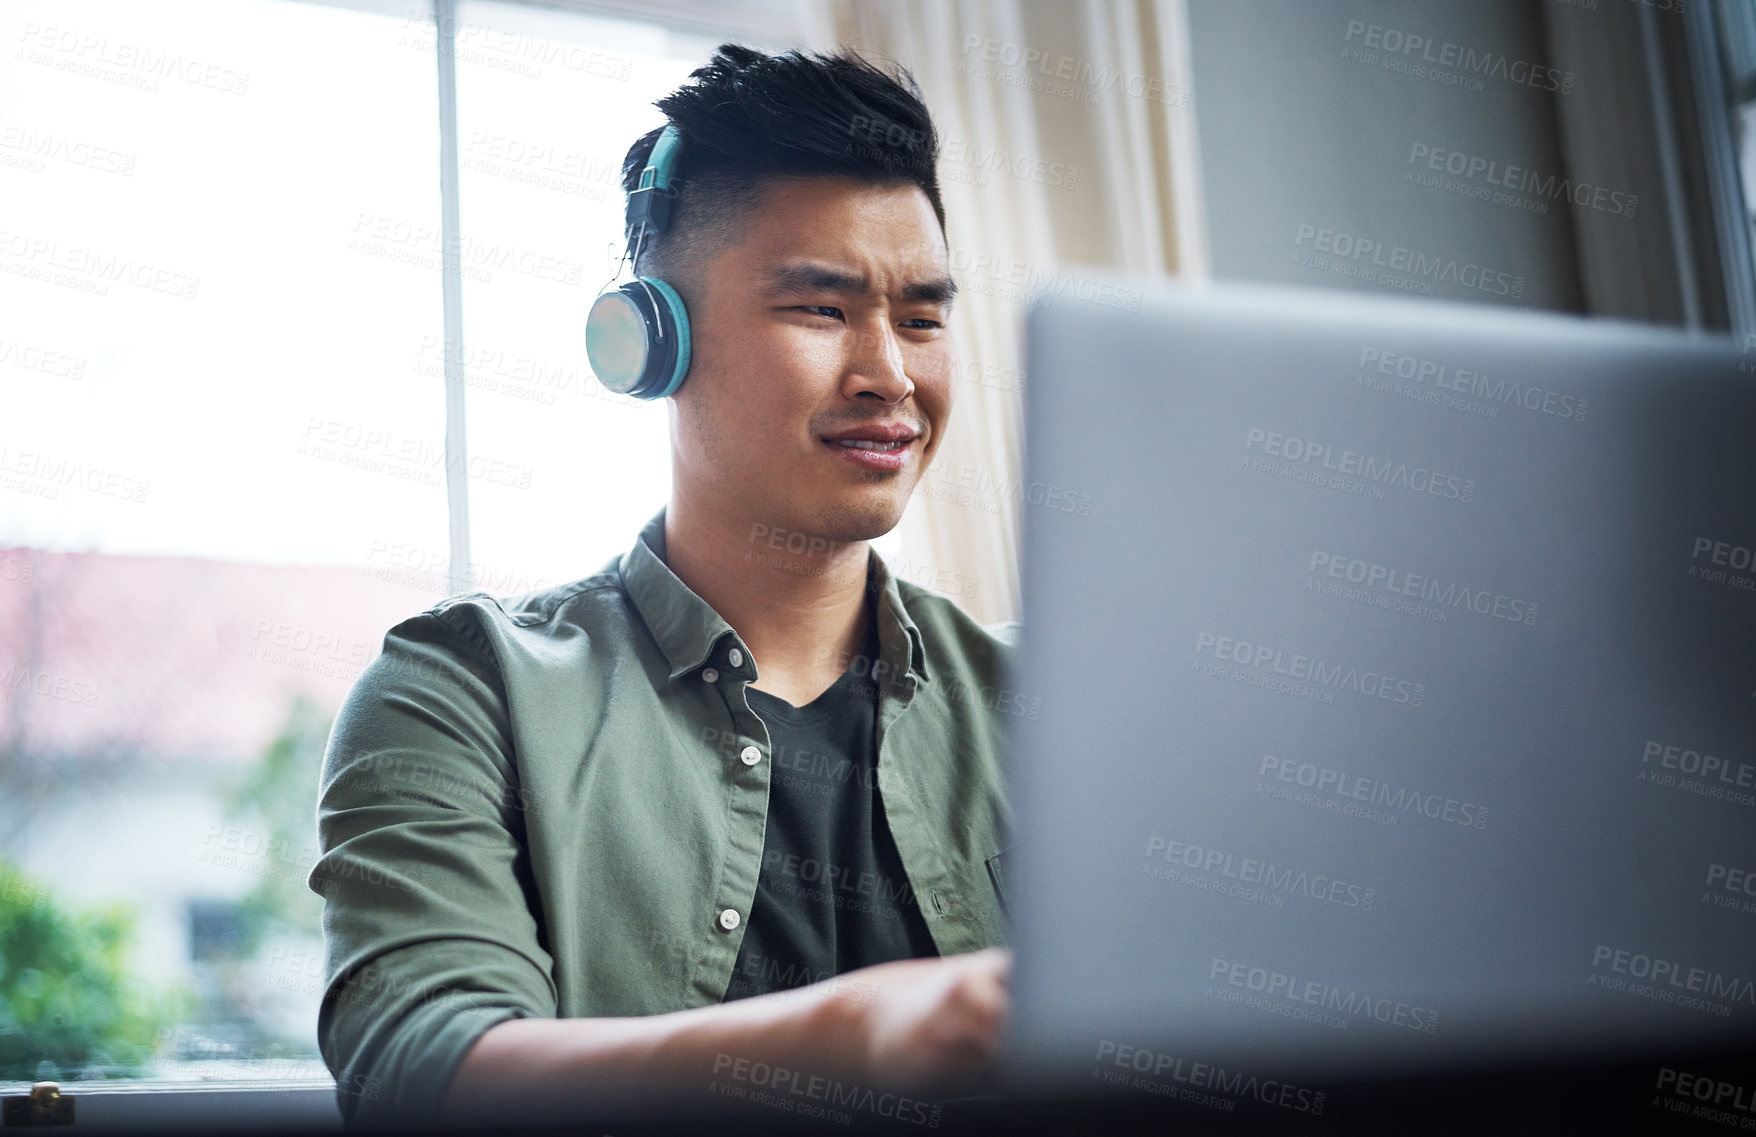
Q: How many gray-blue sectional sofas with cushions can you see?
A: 0